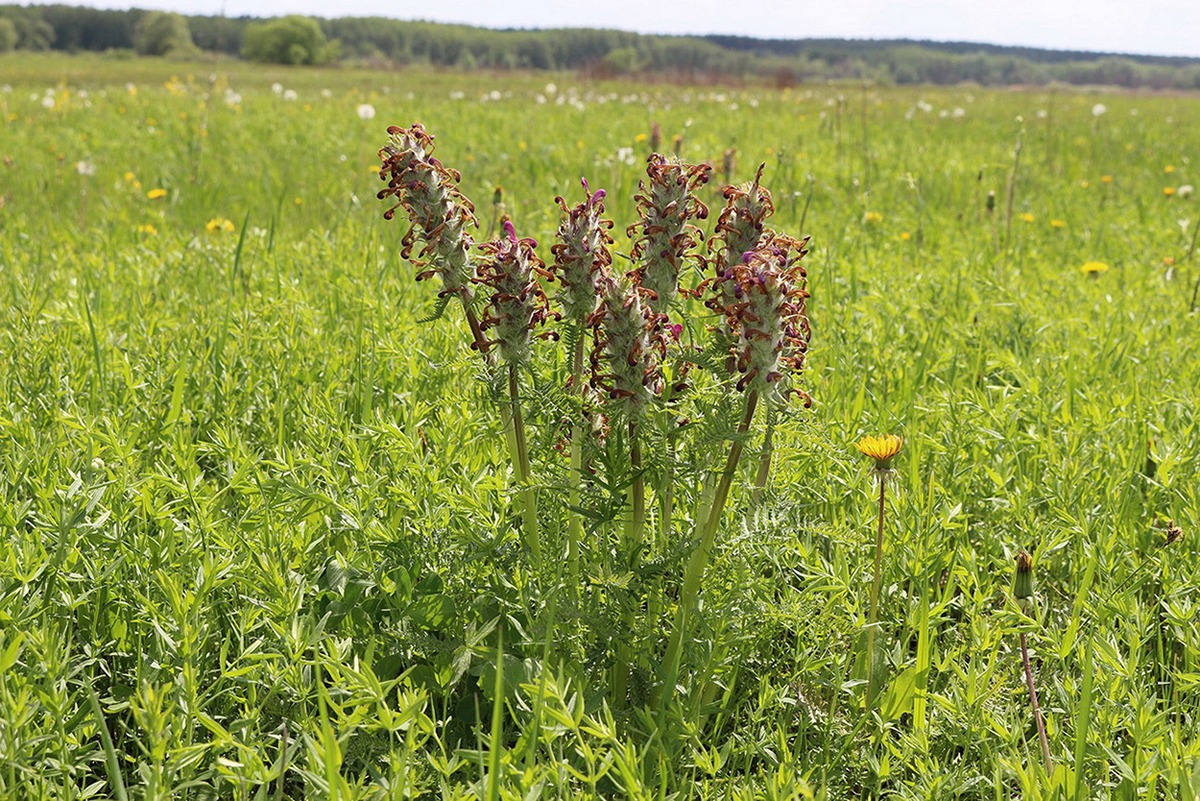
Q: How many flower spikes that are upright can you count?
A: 7